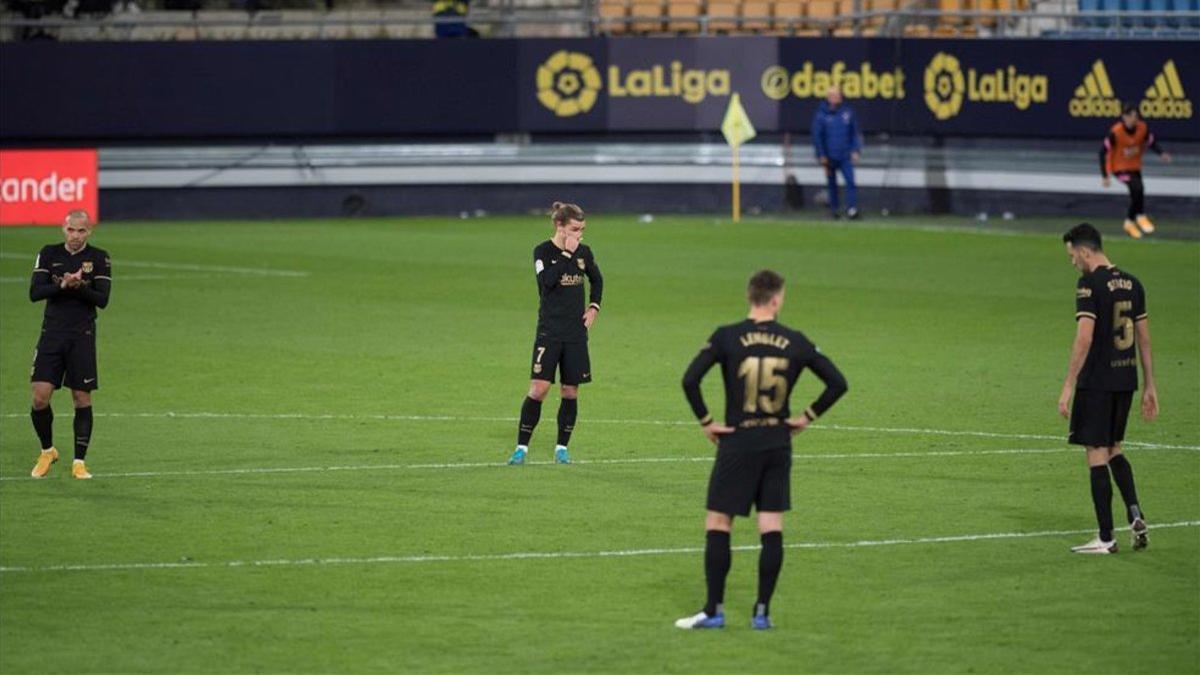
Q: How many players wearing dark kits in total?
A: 4